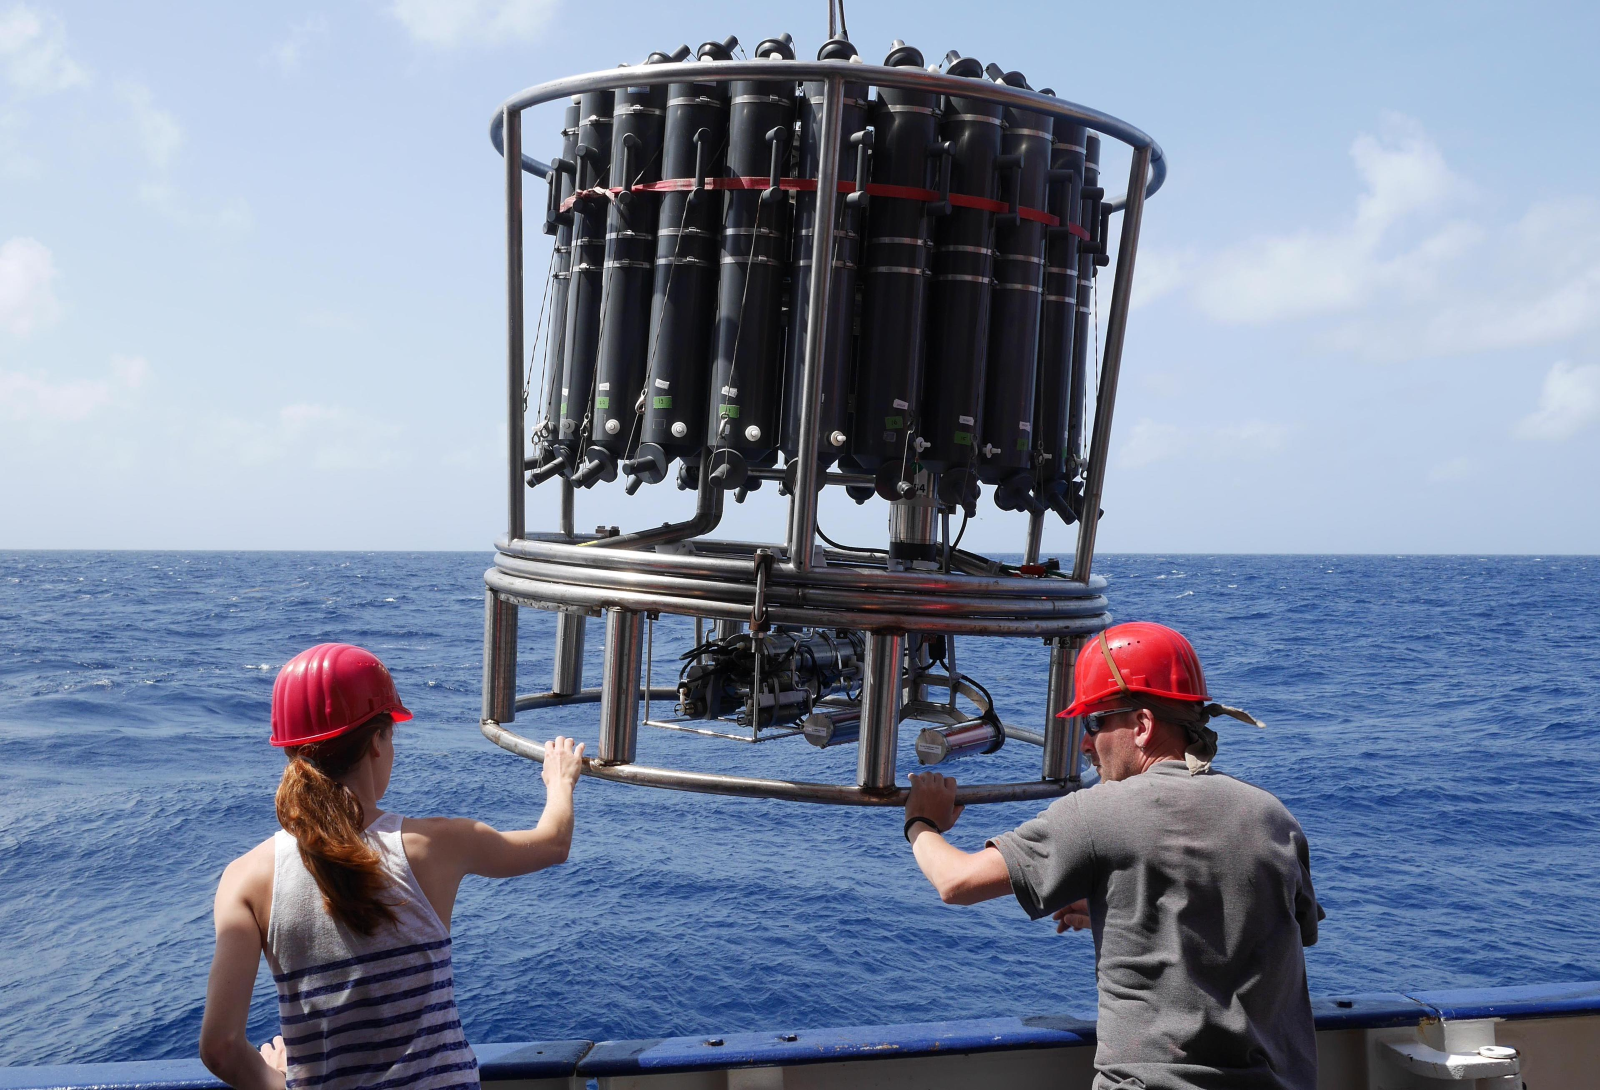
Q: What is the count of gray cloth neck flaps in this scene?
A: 1